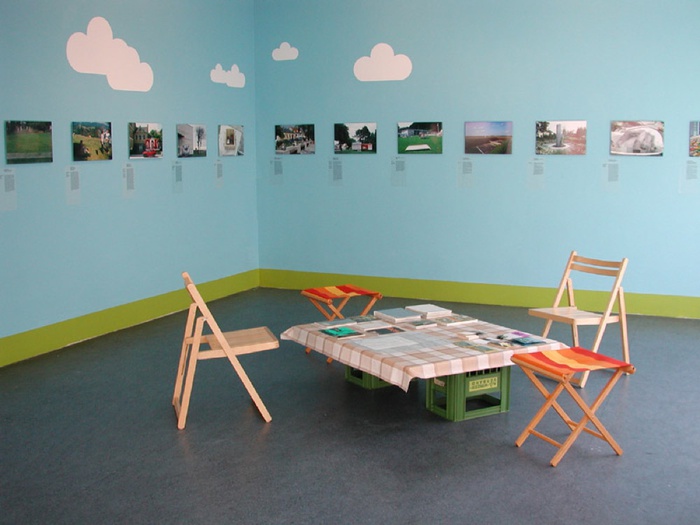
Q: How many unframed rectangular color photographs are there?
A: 12